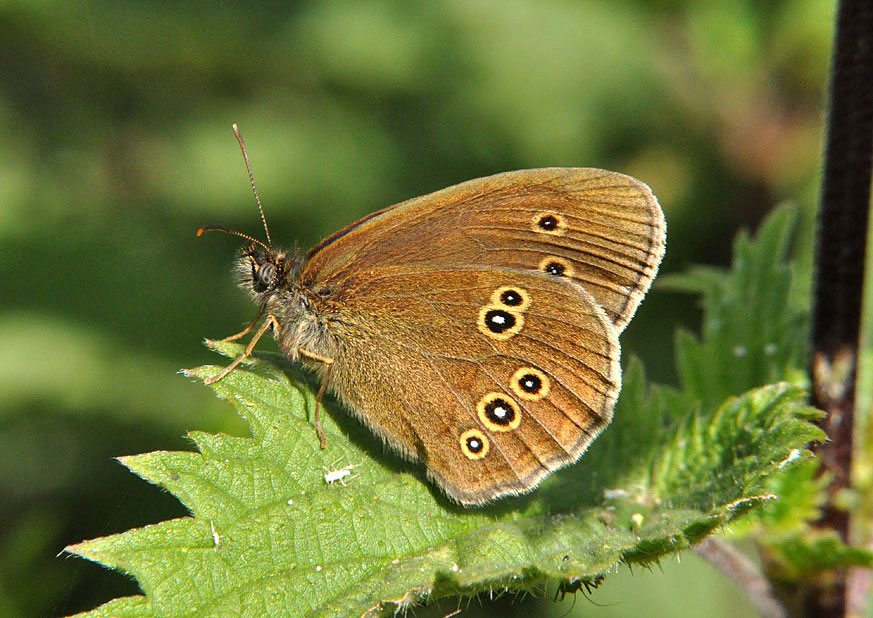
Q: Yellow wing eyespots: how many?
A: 7